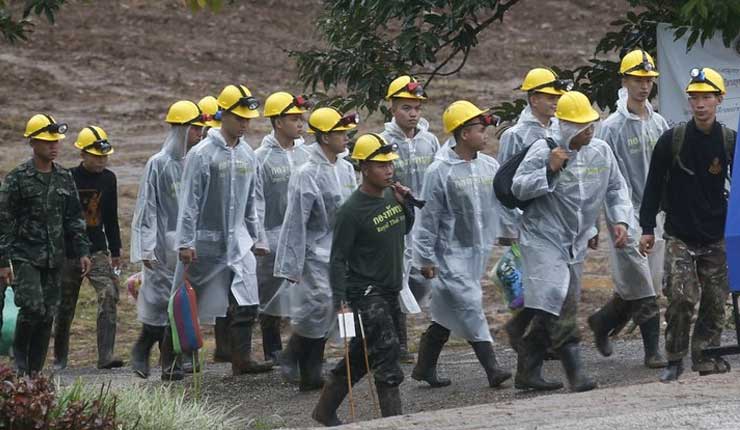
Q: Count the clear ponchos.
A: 9